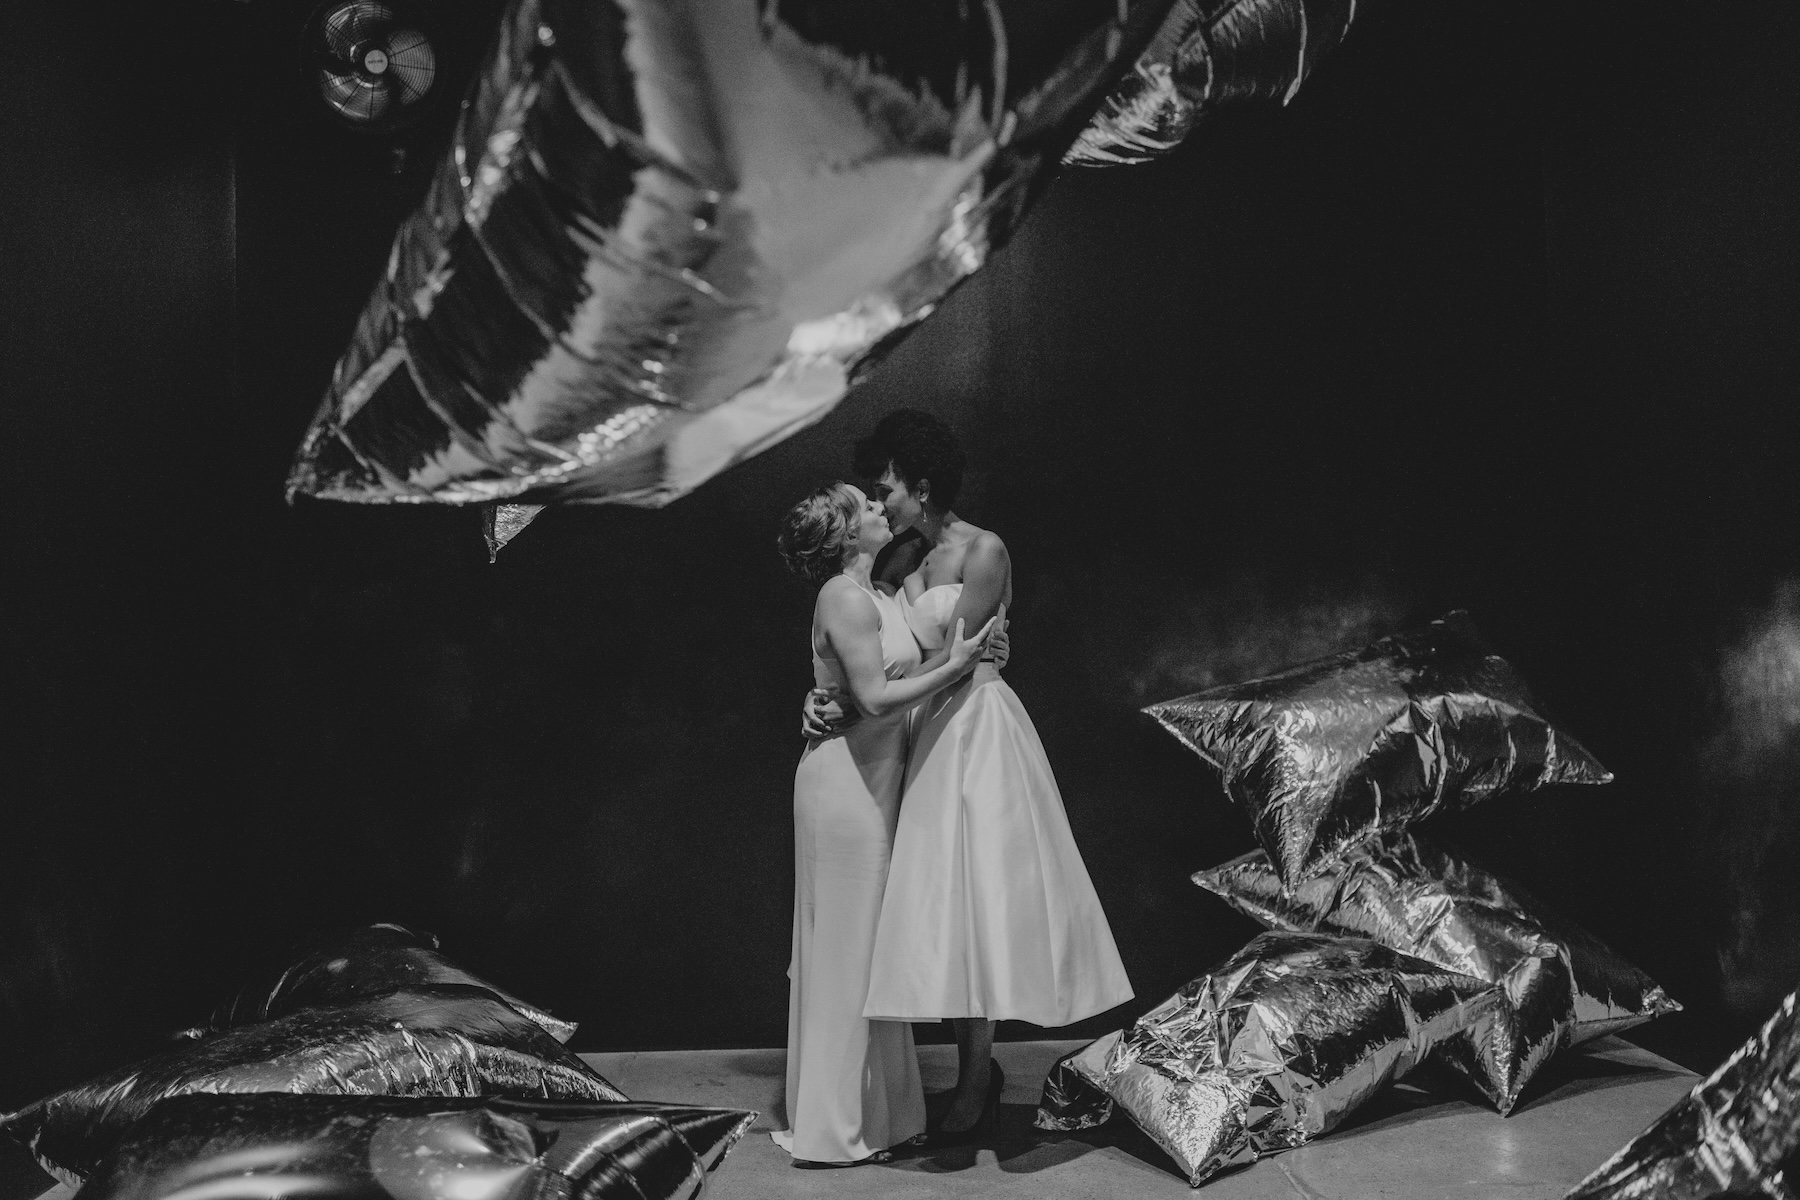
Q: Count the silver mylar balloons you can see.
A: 10